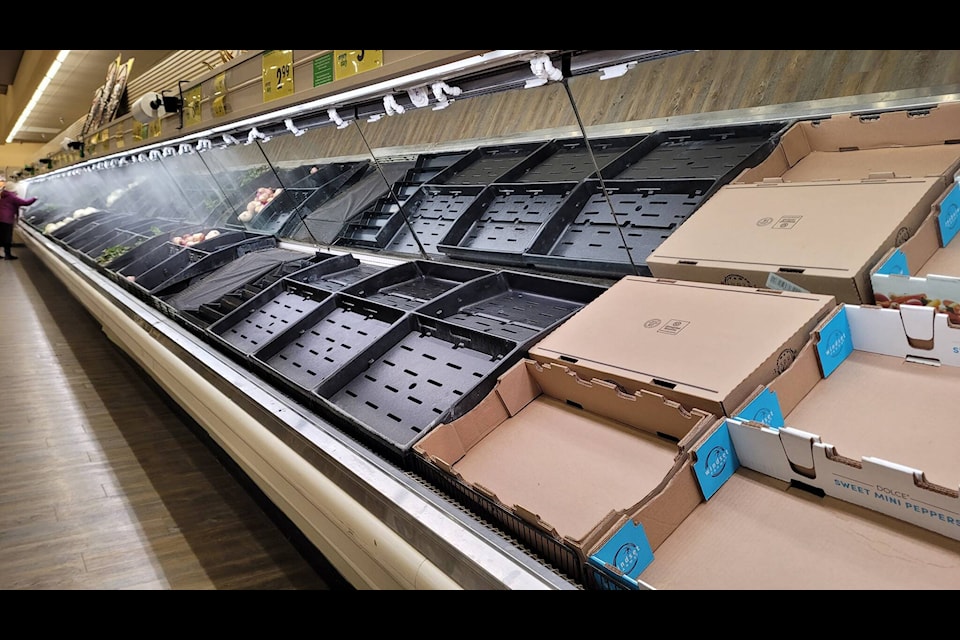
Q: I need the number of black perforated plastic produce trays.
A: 12